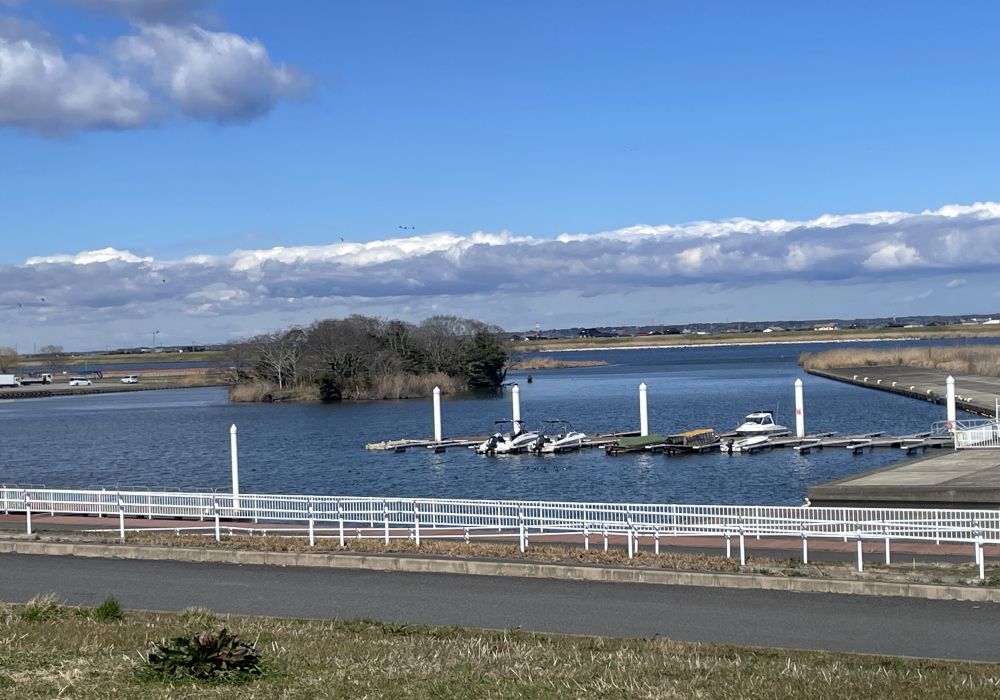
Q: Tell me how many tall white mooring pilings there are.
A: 6